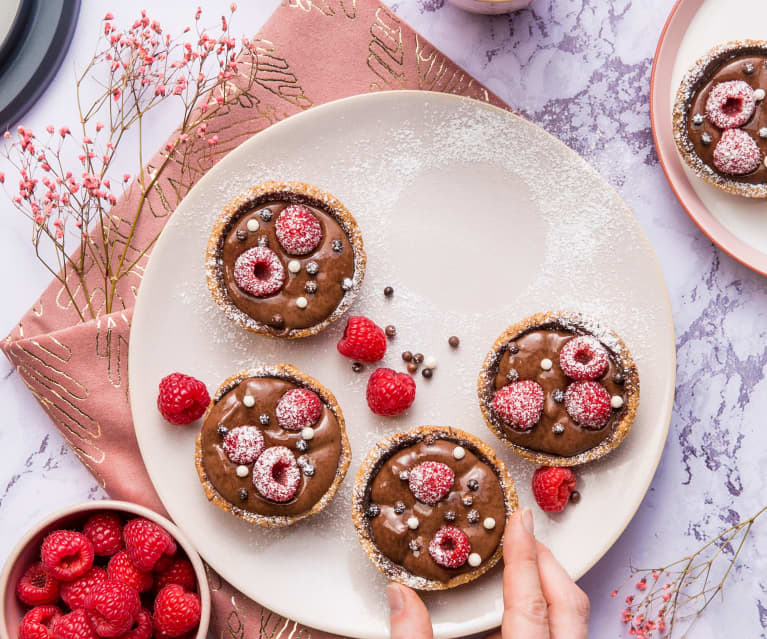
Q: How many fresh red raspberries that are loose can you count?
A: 4